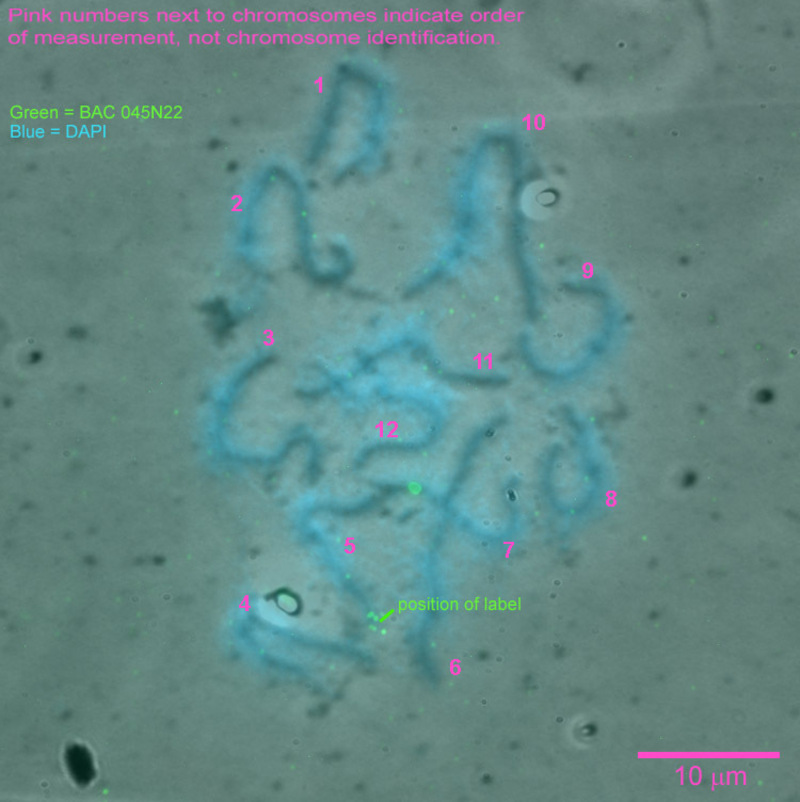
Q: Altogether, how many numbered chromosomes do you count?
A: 12